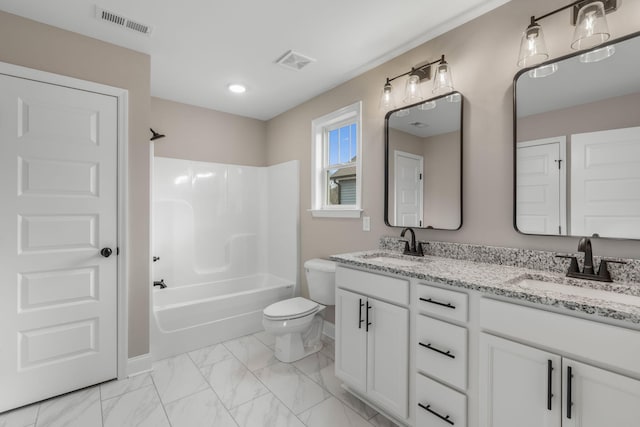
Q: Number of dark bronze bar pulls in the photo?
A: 7